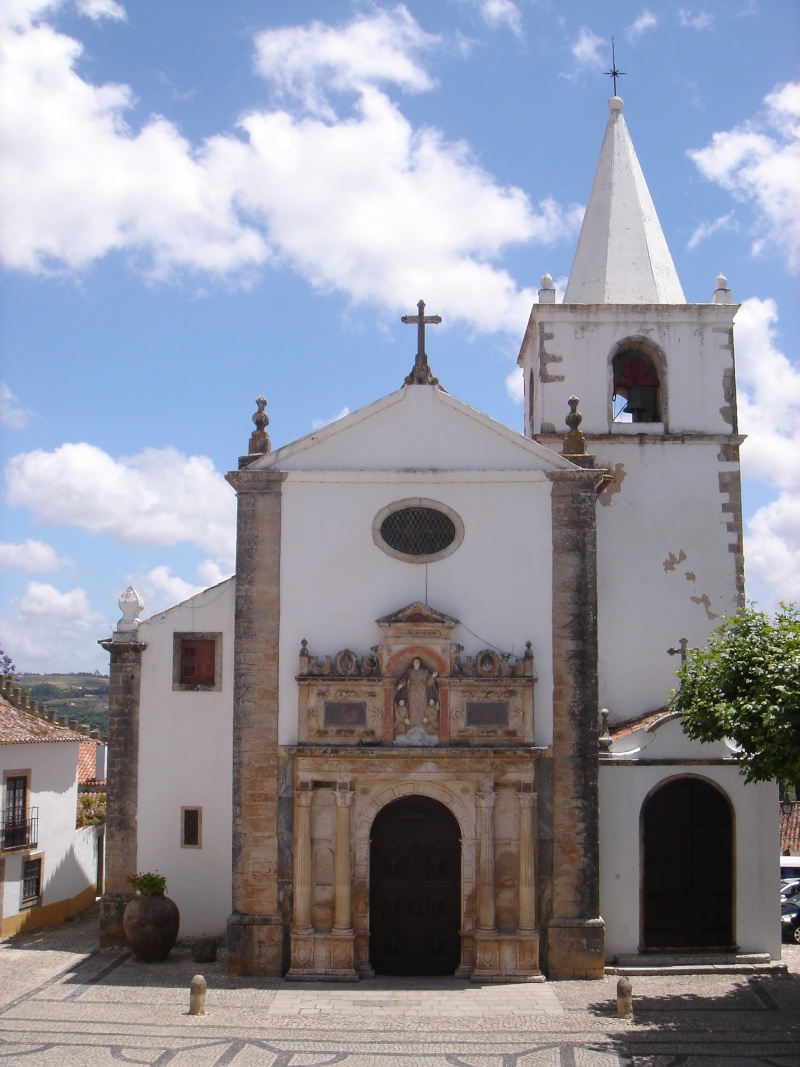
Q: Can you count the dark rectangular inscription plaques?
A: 2